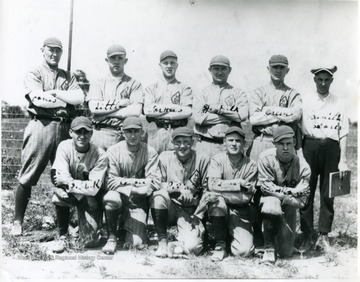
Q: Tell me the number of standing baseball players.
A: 5